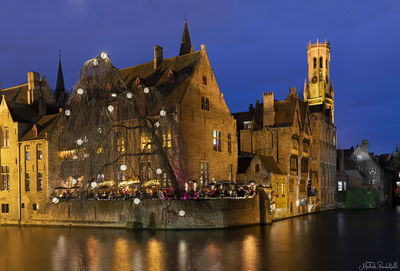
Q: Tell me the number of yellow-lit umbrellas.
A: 3